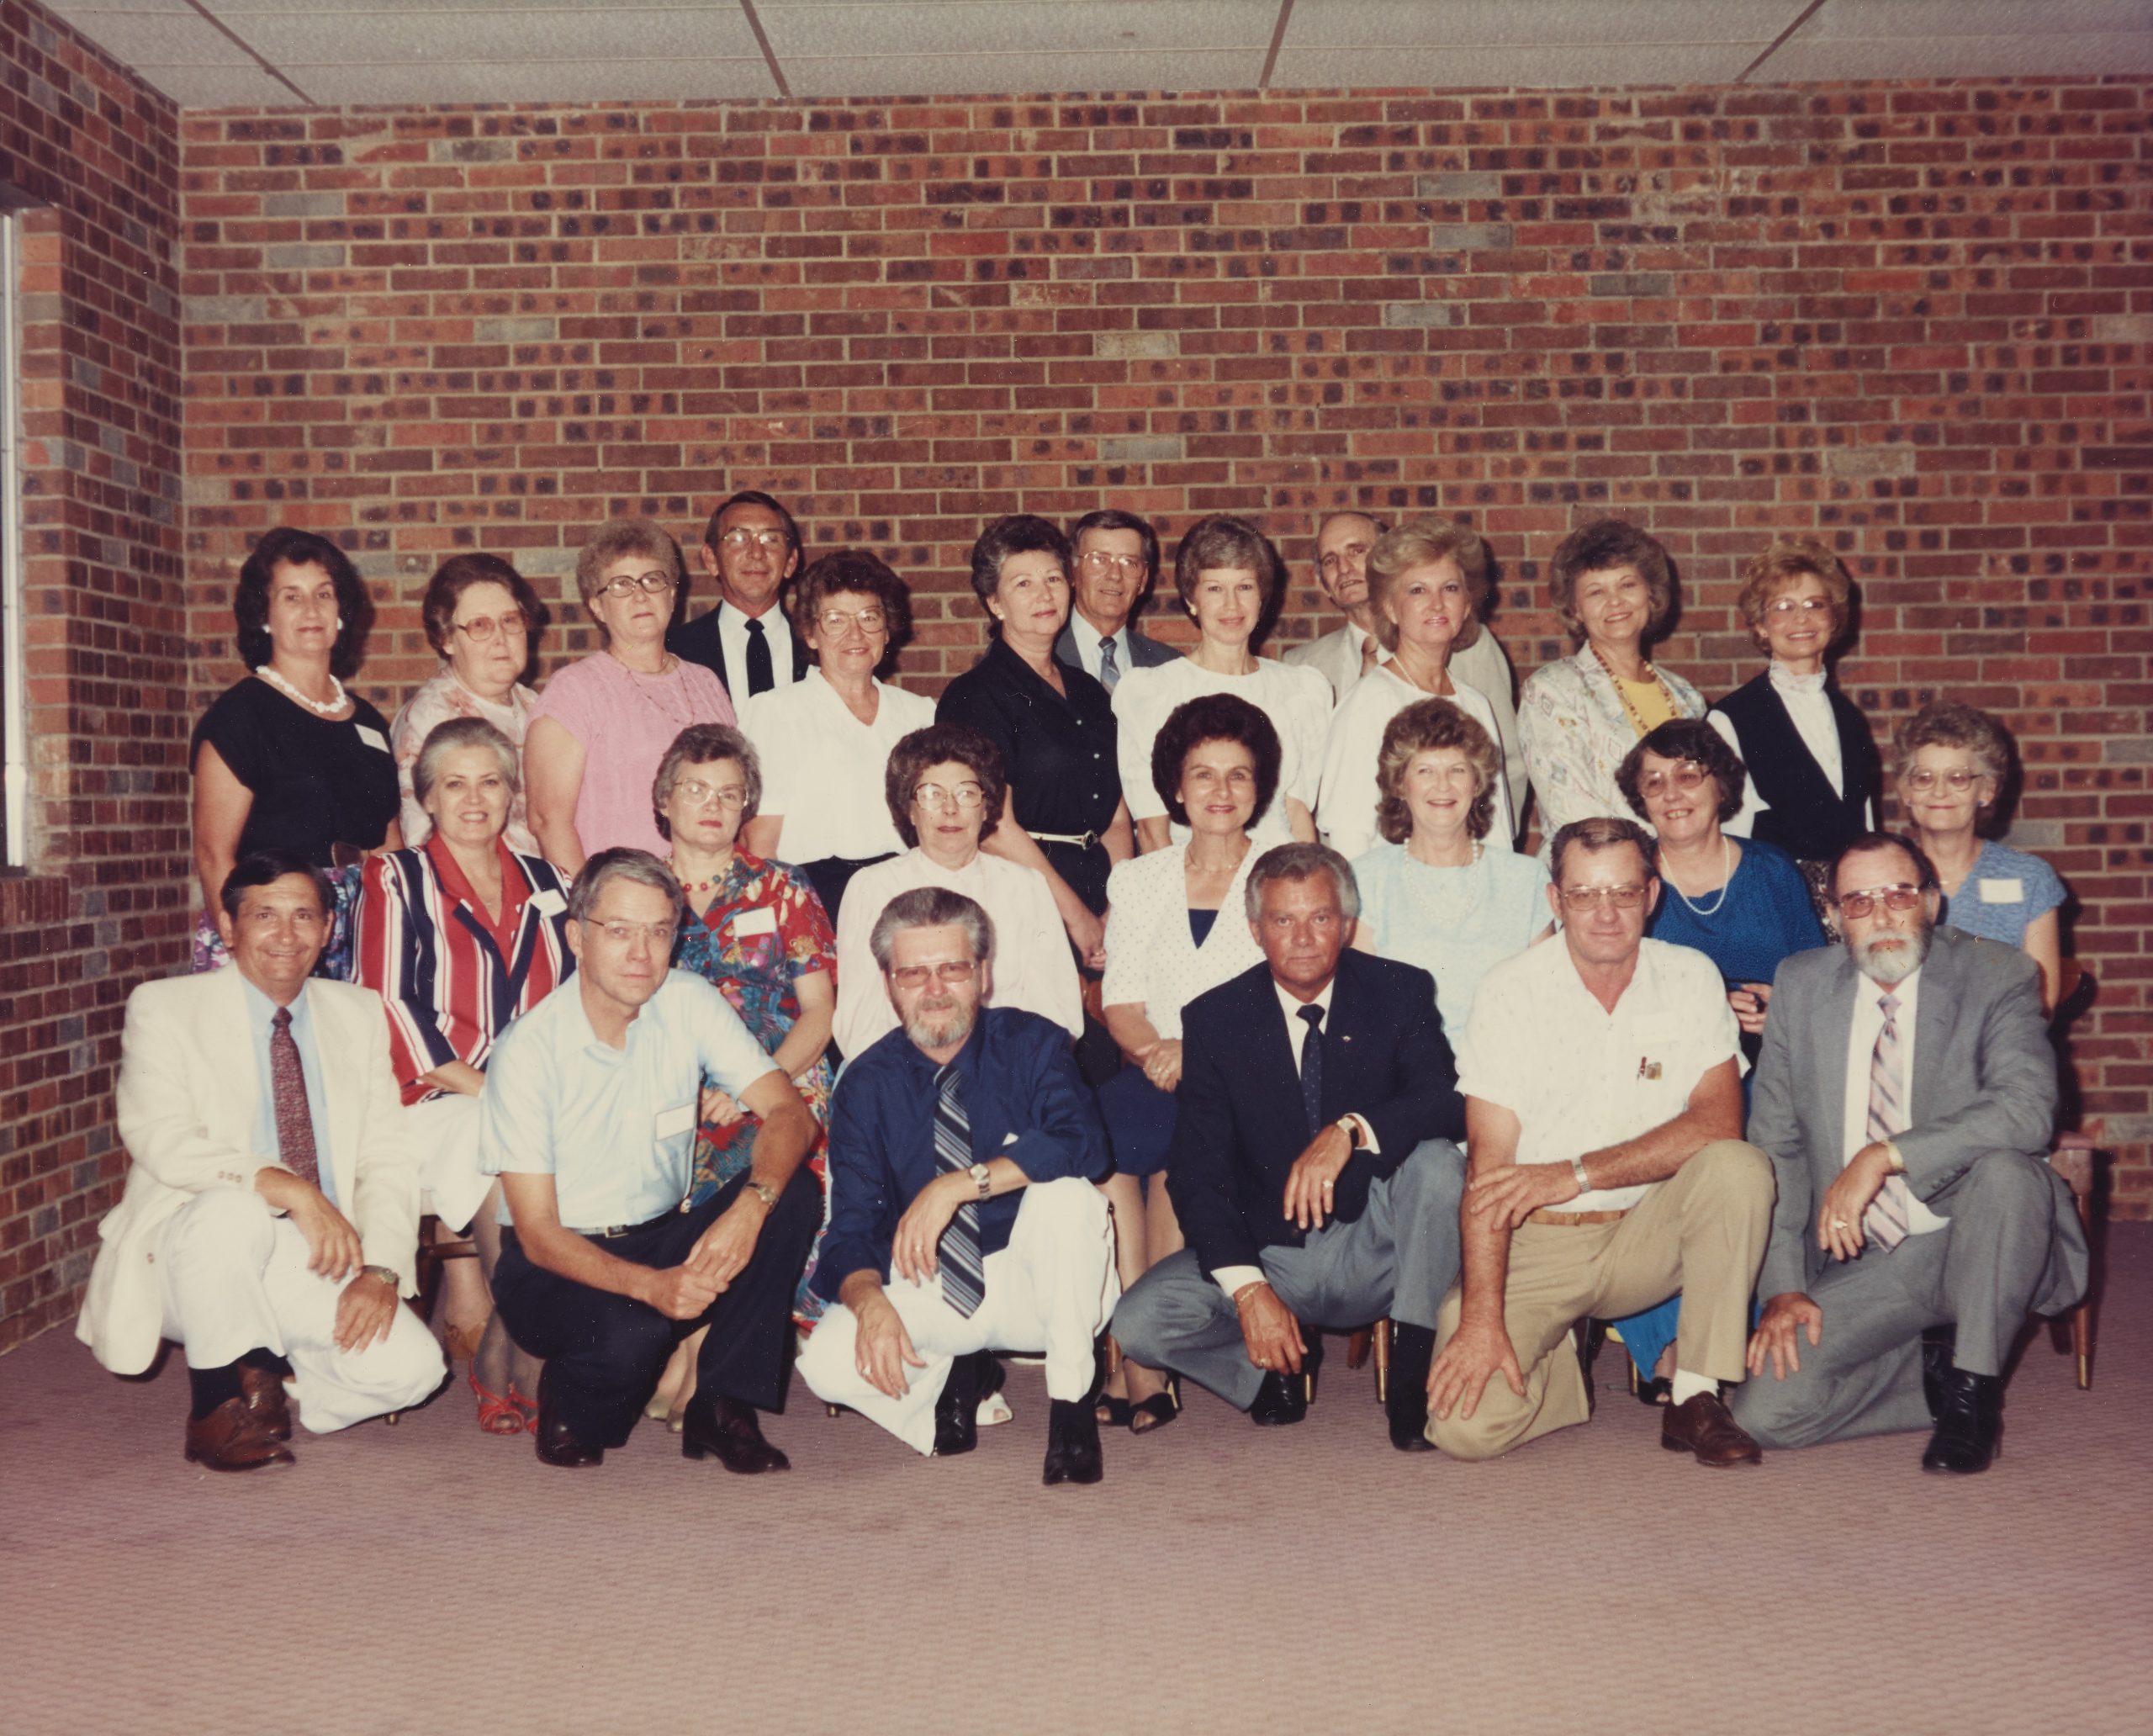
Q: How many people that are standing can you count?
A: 12